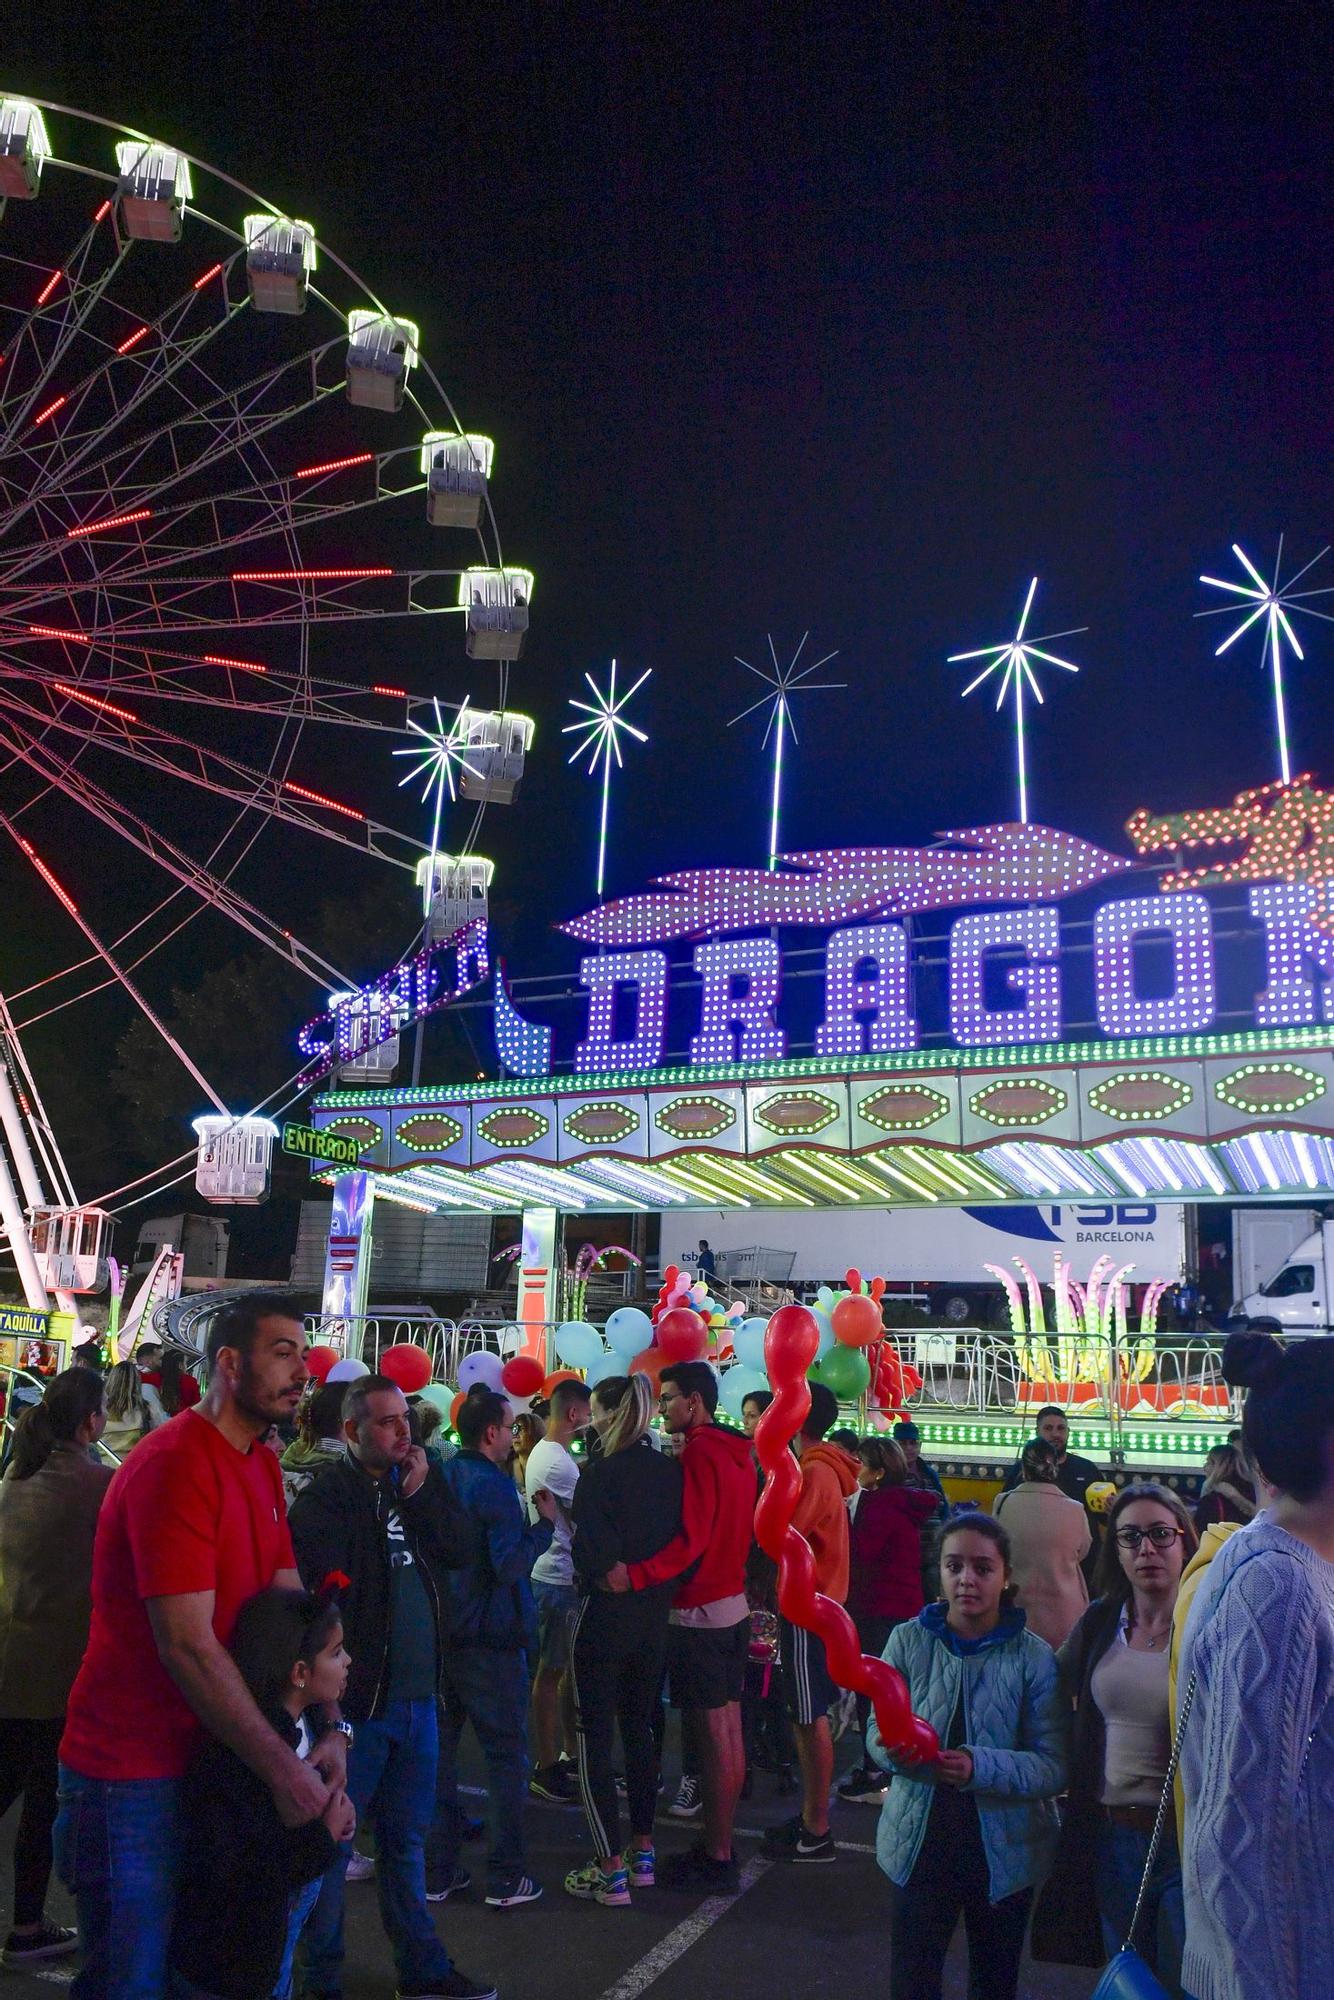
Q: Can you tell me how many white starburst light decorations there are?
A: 5